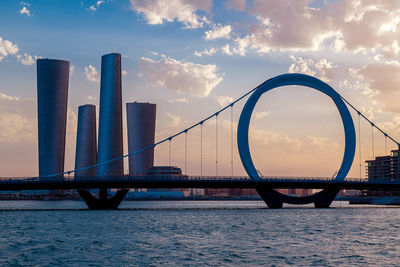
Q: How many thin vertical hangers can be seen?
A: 8